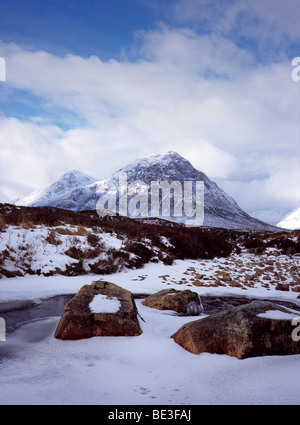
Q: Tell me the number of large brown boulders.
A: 3